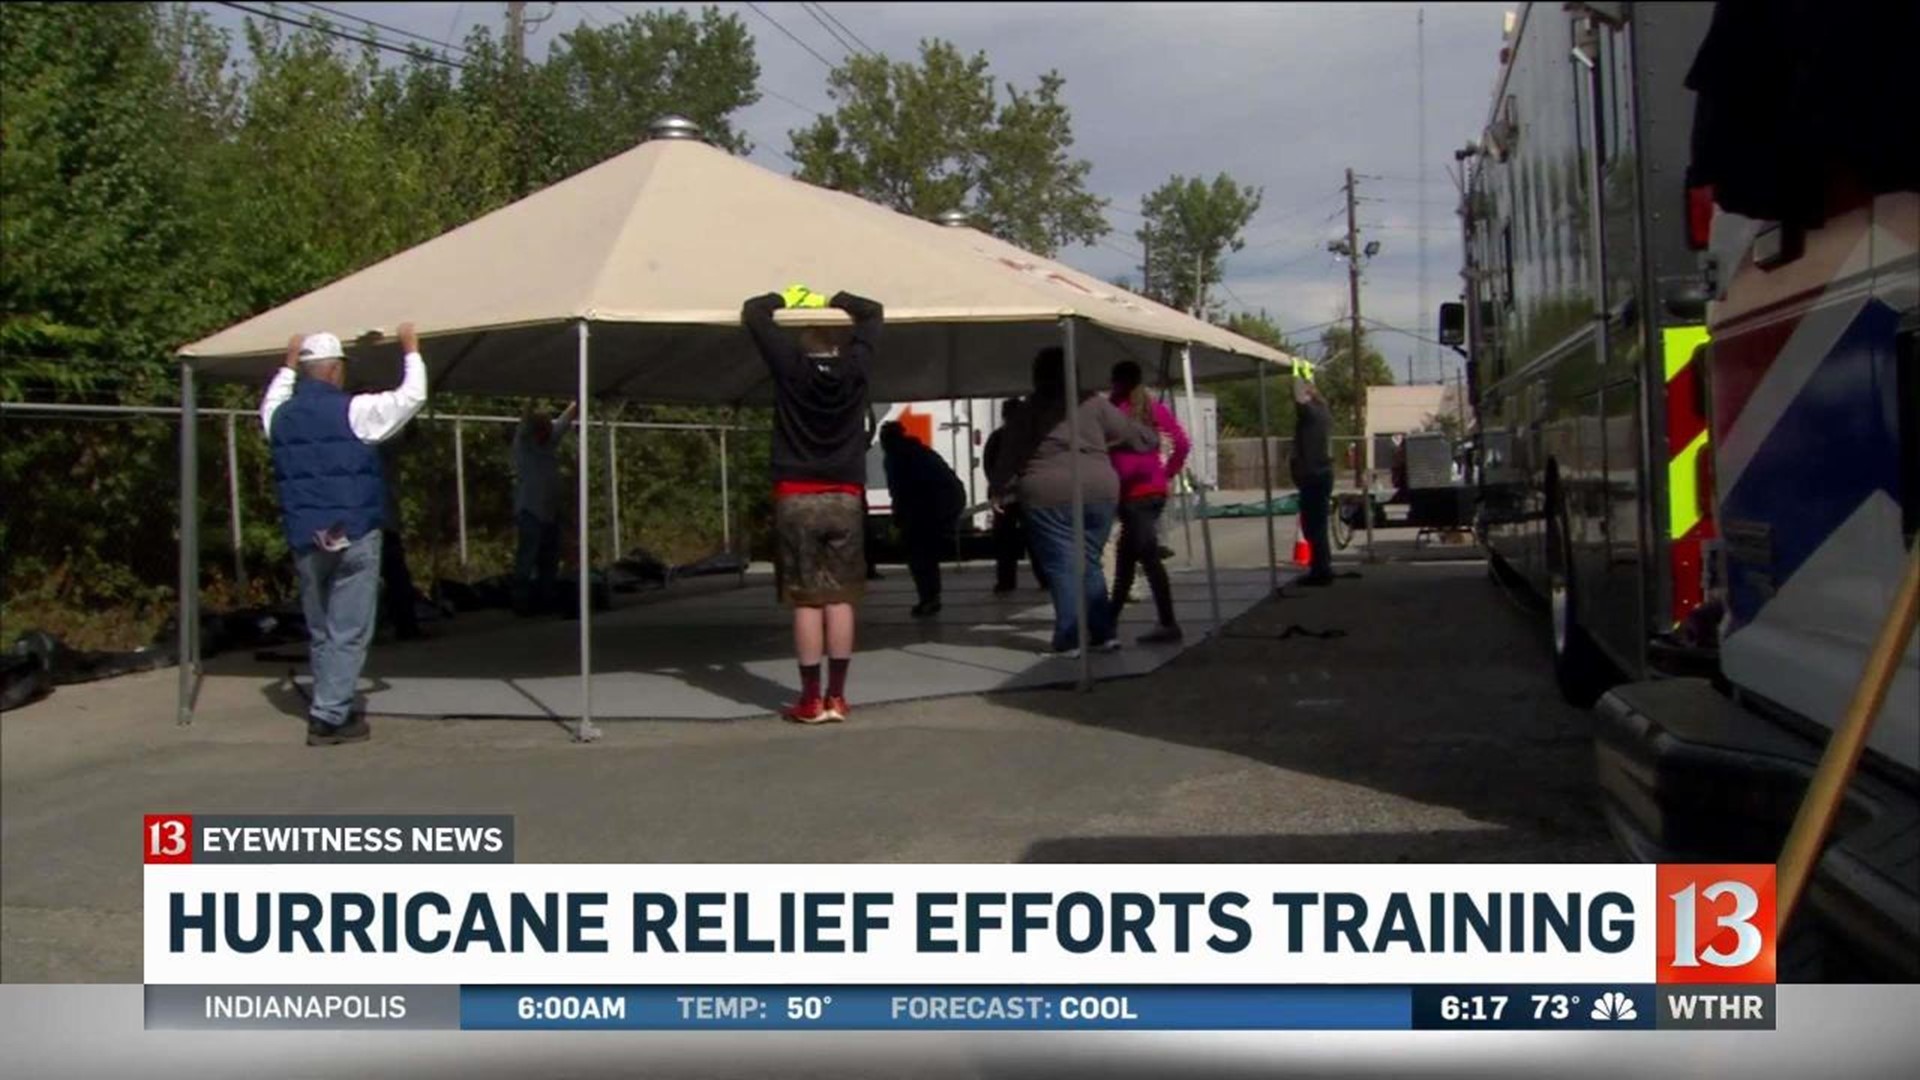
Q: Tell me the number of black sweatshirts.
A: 1